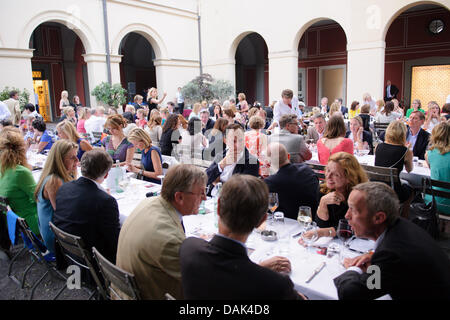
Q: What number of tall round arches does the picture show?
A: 5